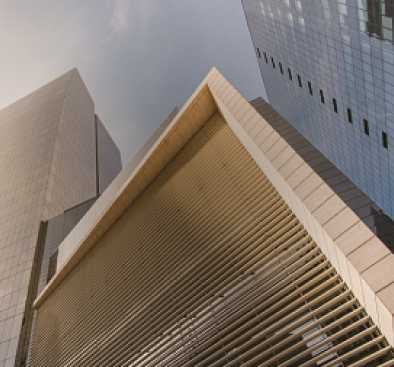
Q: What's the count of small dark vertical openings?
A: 12